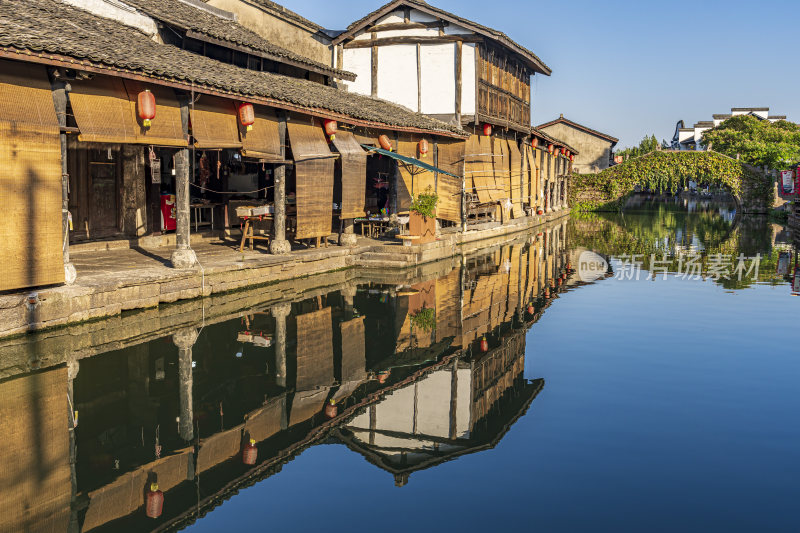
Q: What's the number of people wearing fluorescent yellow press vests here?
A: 0